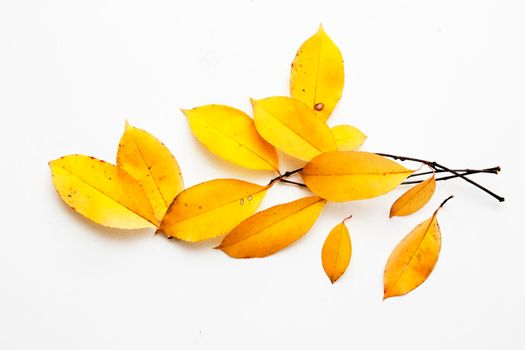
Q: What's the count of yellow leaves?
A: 12